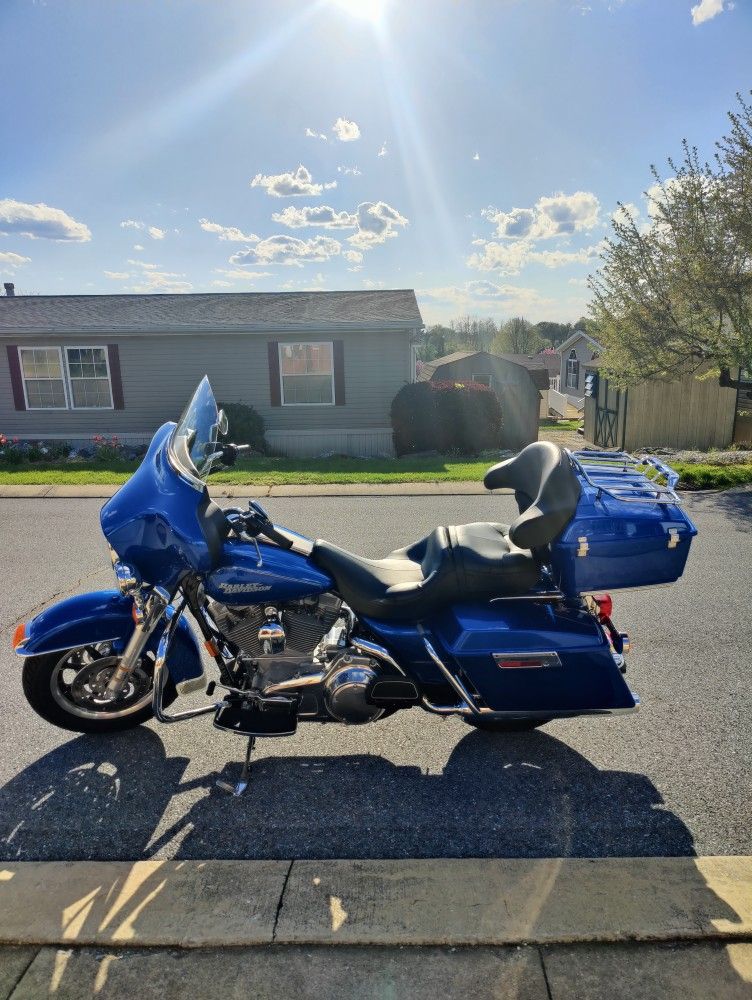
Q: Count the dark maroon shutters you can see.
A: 4